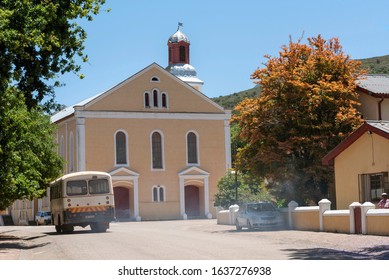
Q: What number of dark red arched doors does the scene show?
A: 2